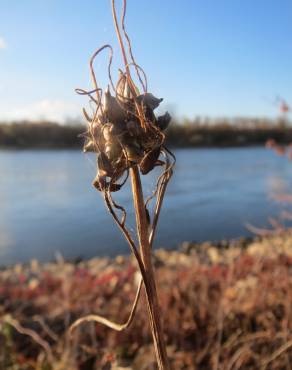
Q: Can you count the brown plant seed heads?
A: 1